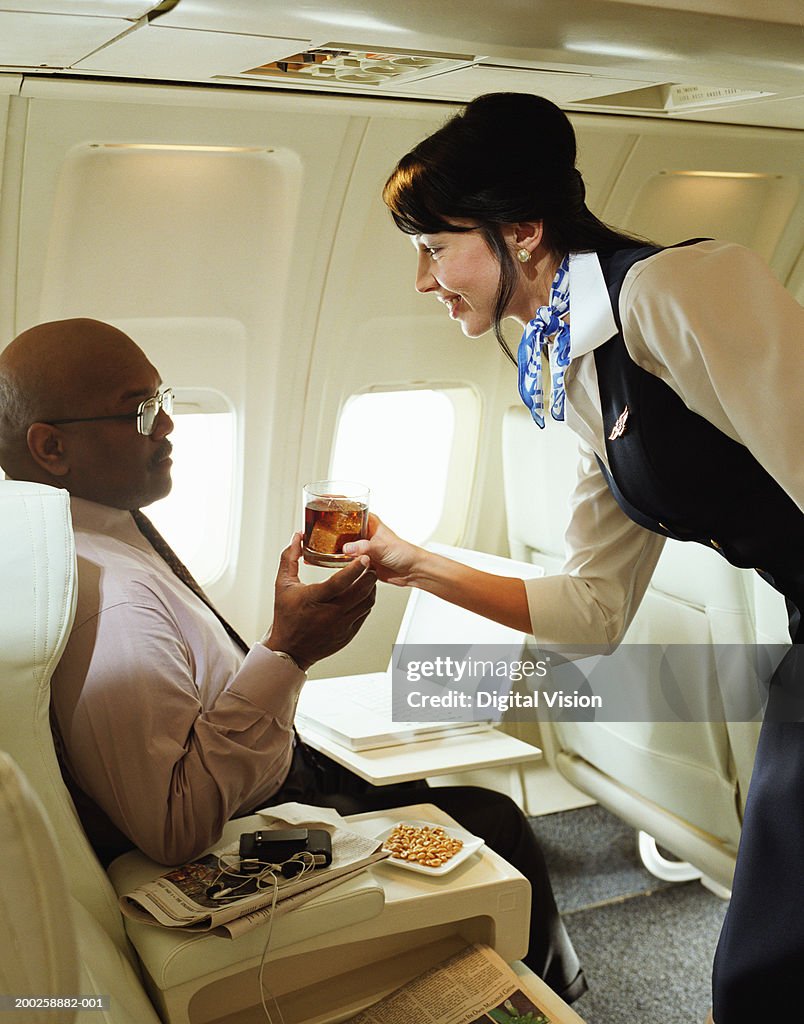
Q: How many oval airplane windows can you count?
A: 2